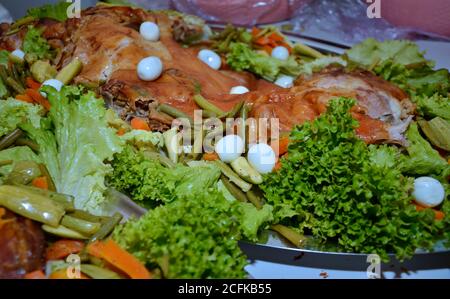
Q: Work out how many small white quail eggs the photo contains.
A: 11